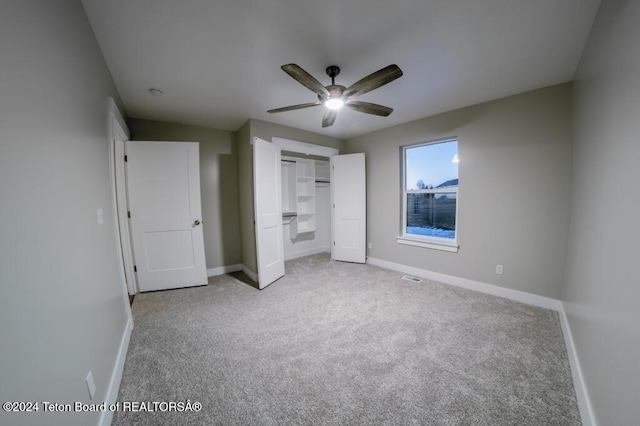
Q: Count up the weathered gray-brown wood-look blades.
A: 5